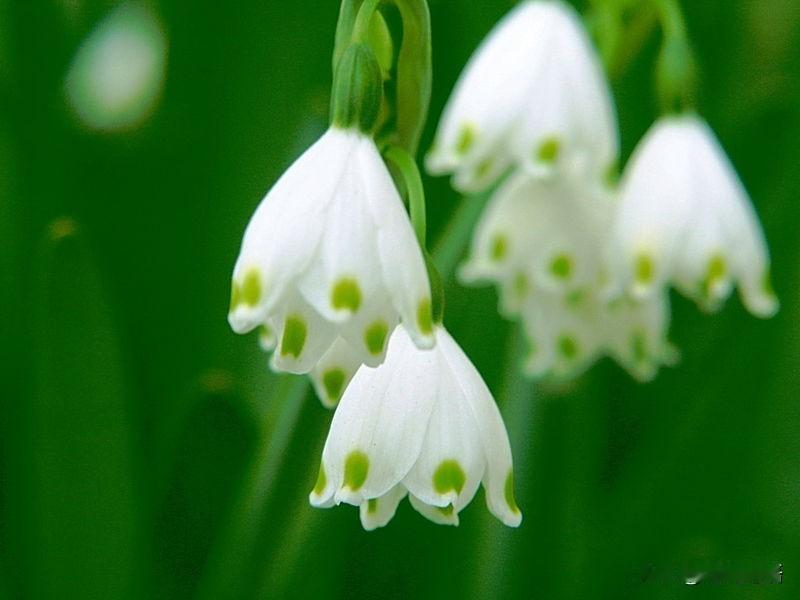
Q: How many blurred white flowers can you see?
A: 5